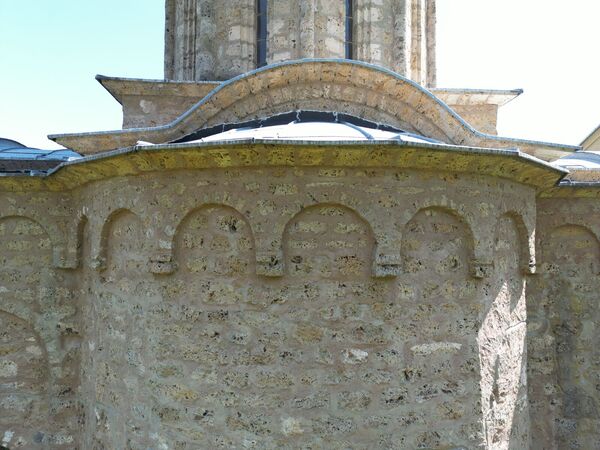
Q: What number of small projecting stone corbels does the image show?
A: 7